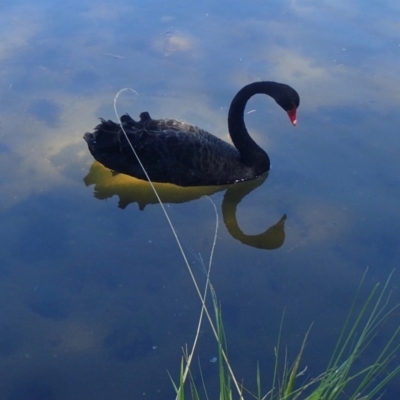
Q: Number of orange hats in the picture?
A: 0